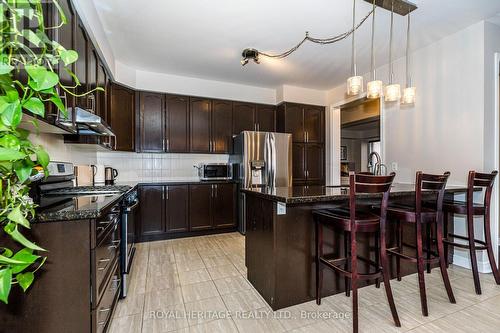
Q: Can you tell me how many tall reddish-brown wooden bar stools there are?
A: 3